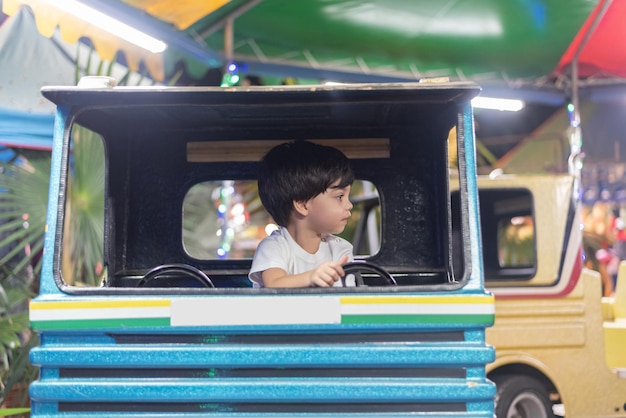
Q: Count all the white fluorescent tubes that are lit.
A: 2